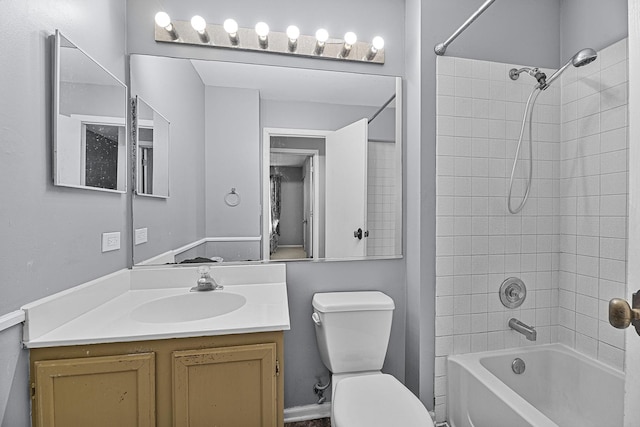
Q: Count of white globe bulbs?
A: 8